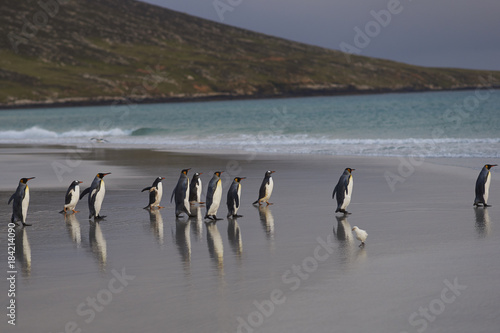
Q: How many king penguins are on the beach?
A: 7